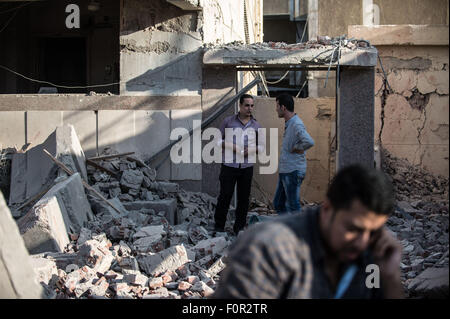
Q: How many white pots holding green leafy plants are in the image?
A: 0